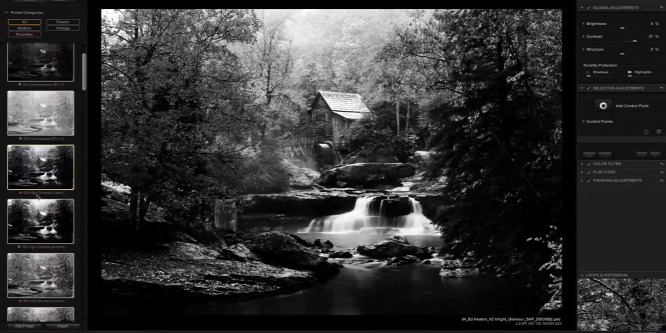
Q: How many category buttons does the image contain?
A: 5